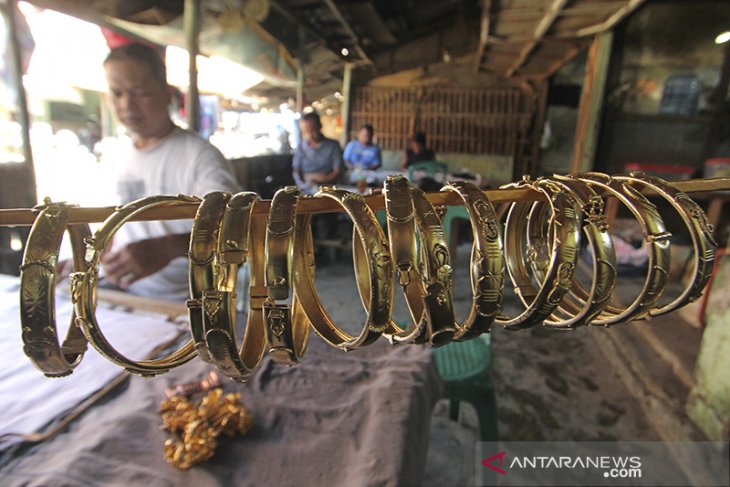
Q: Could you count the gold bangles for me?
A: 13